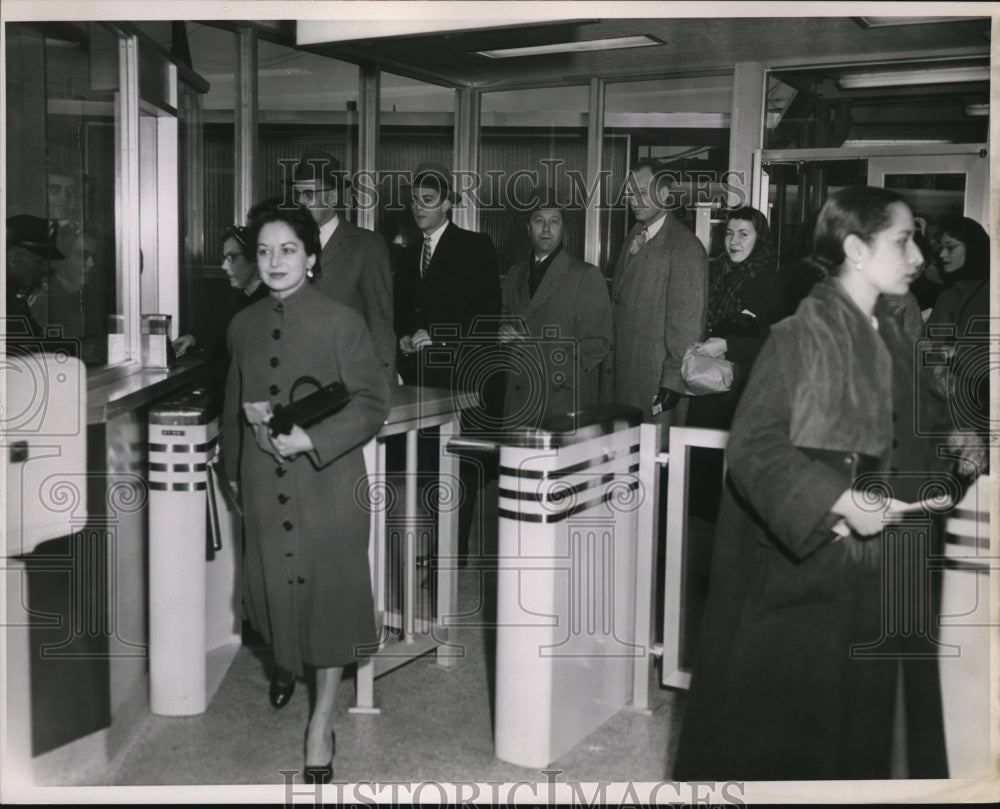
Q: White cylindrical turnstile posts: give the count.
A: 3